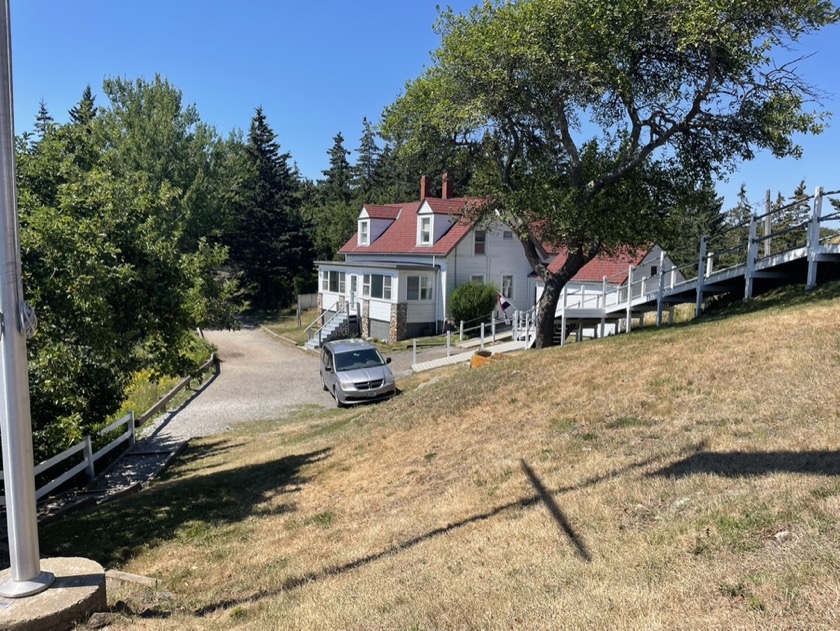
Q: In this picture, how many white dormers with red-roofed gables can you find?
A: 2